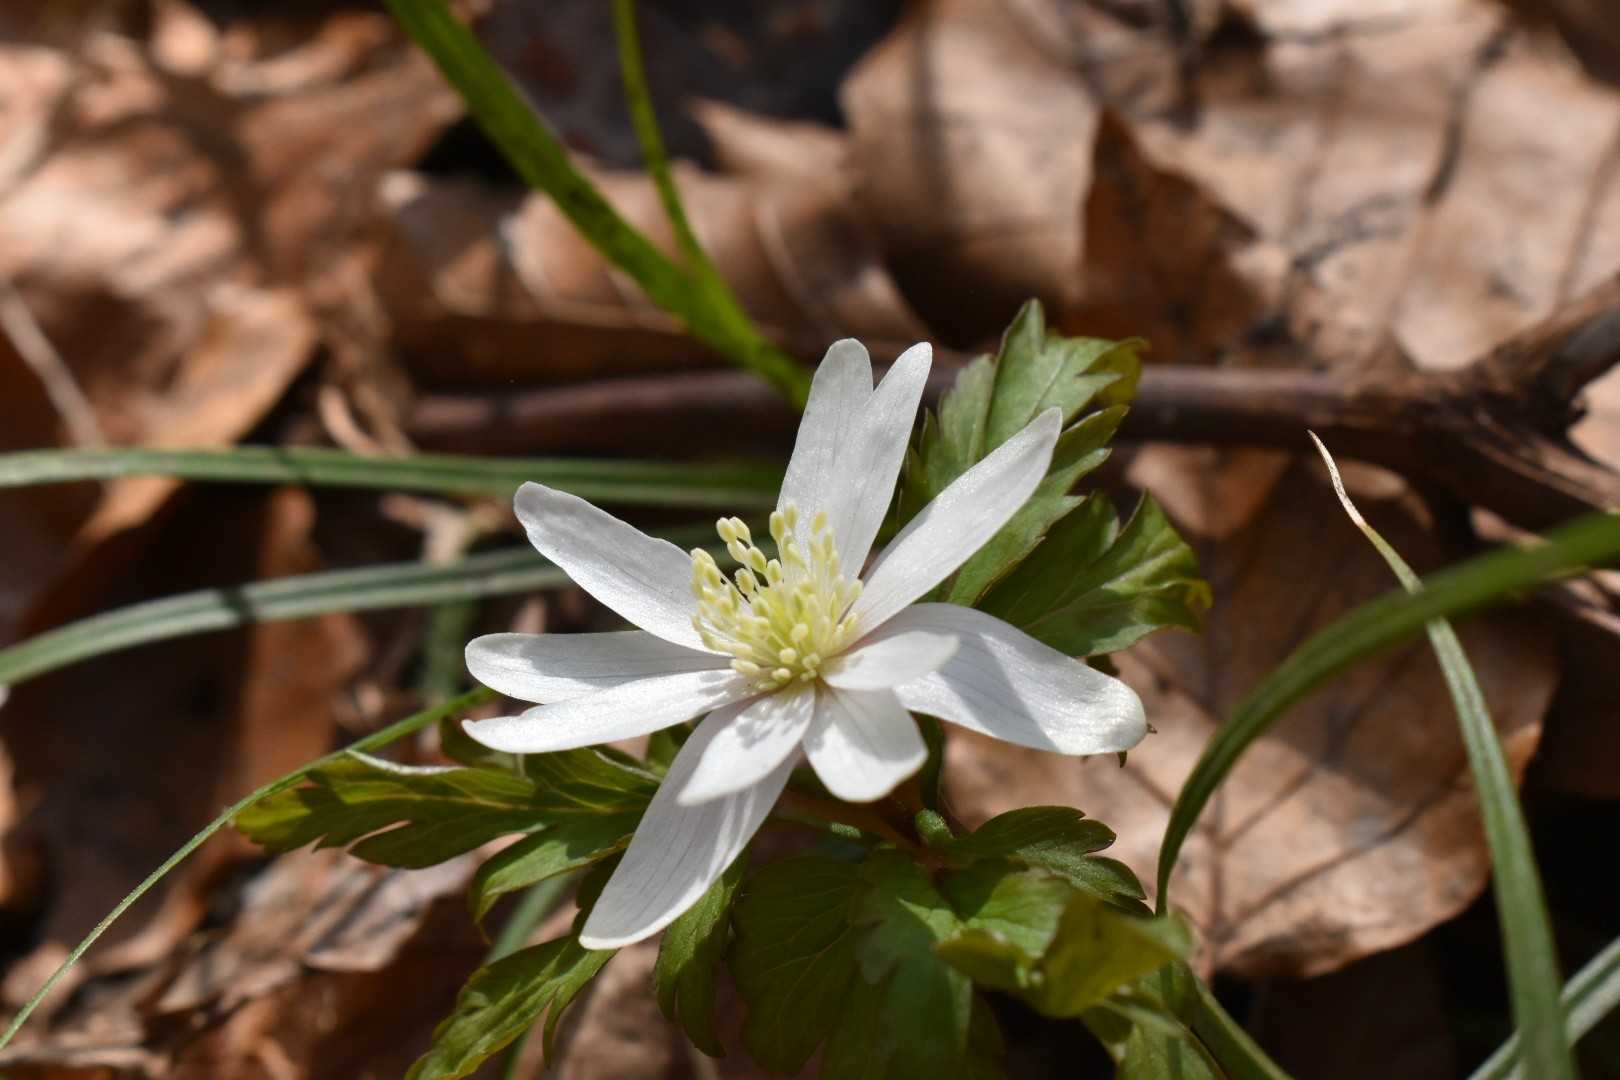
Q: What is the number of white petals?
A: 11